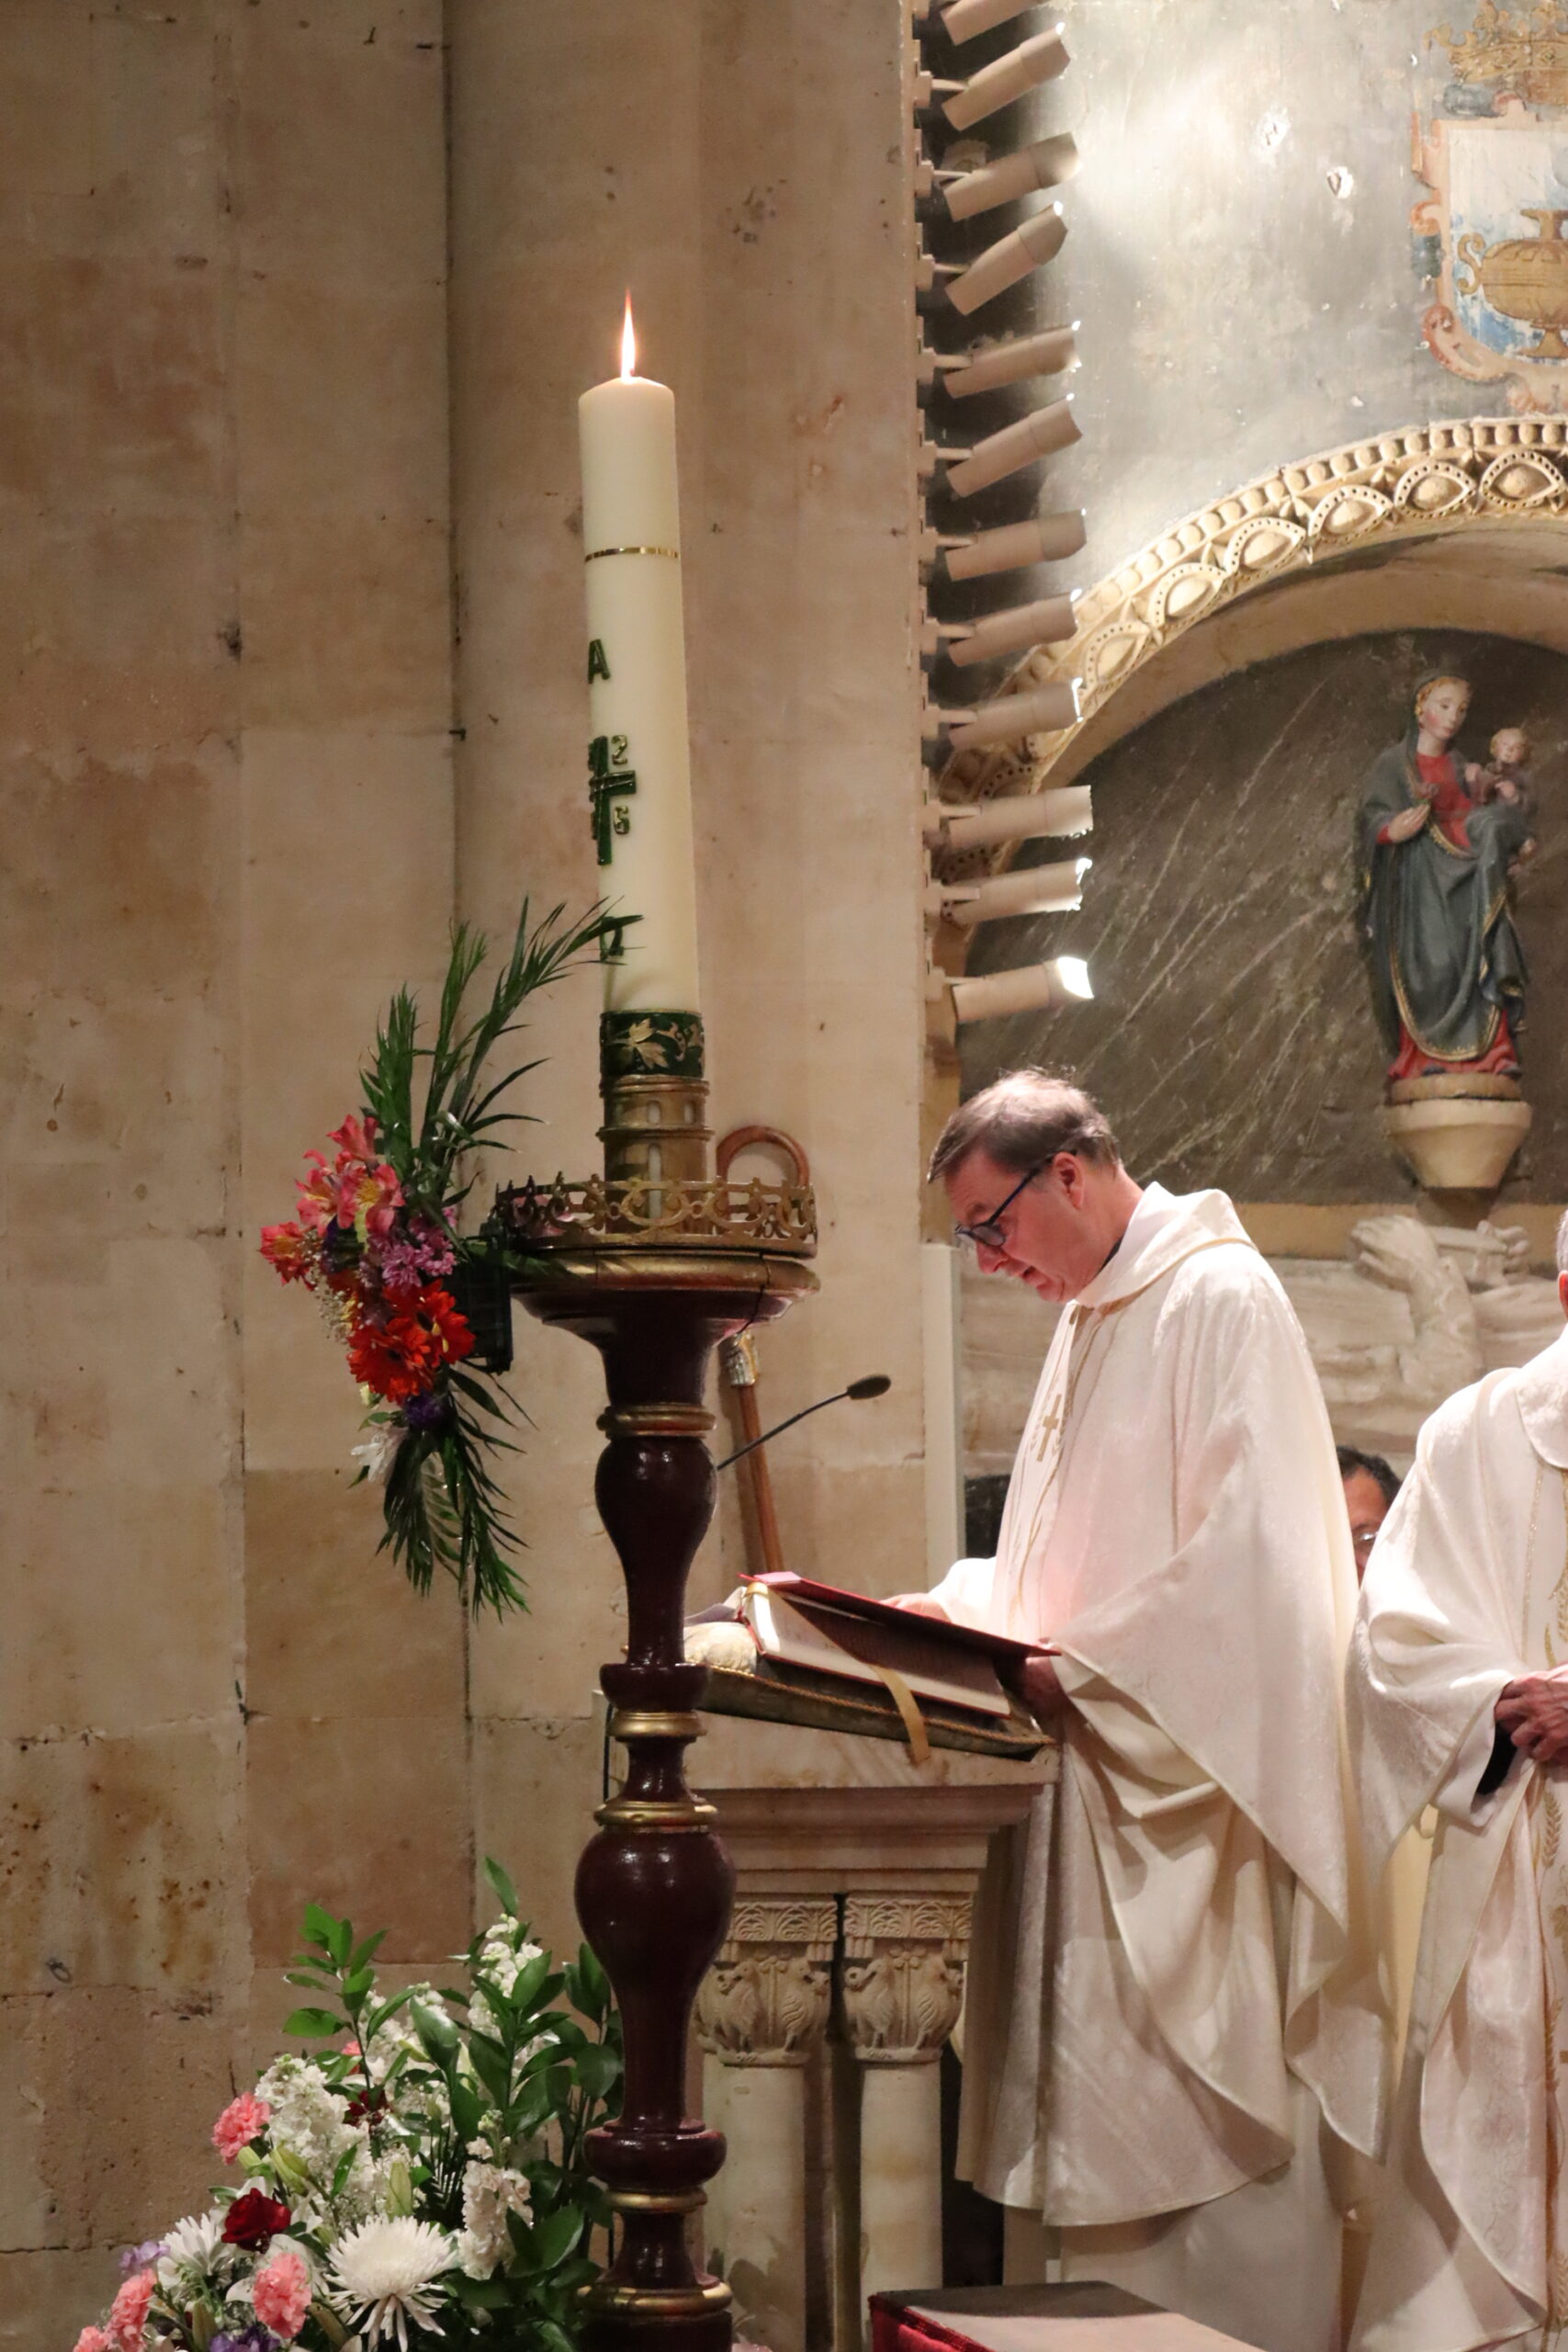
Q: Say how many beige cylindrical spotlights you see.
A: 12